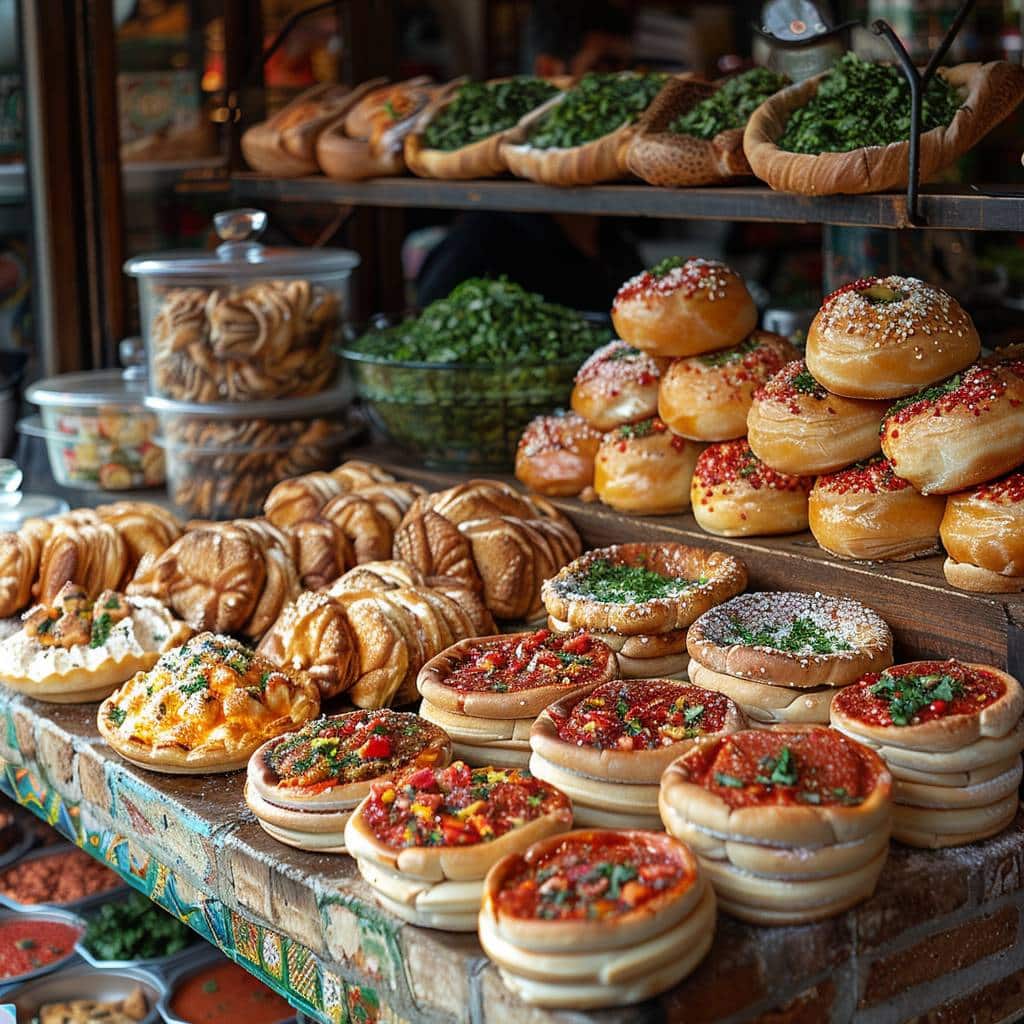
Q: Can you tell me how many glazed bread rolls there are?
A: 11